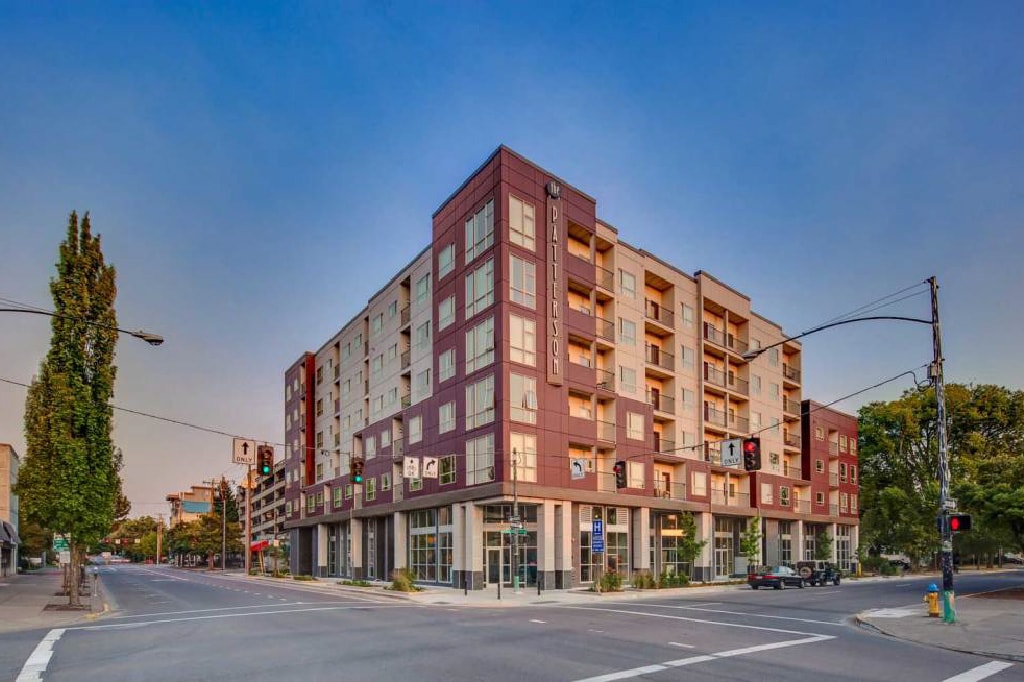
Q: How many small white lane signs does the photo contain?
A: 5